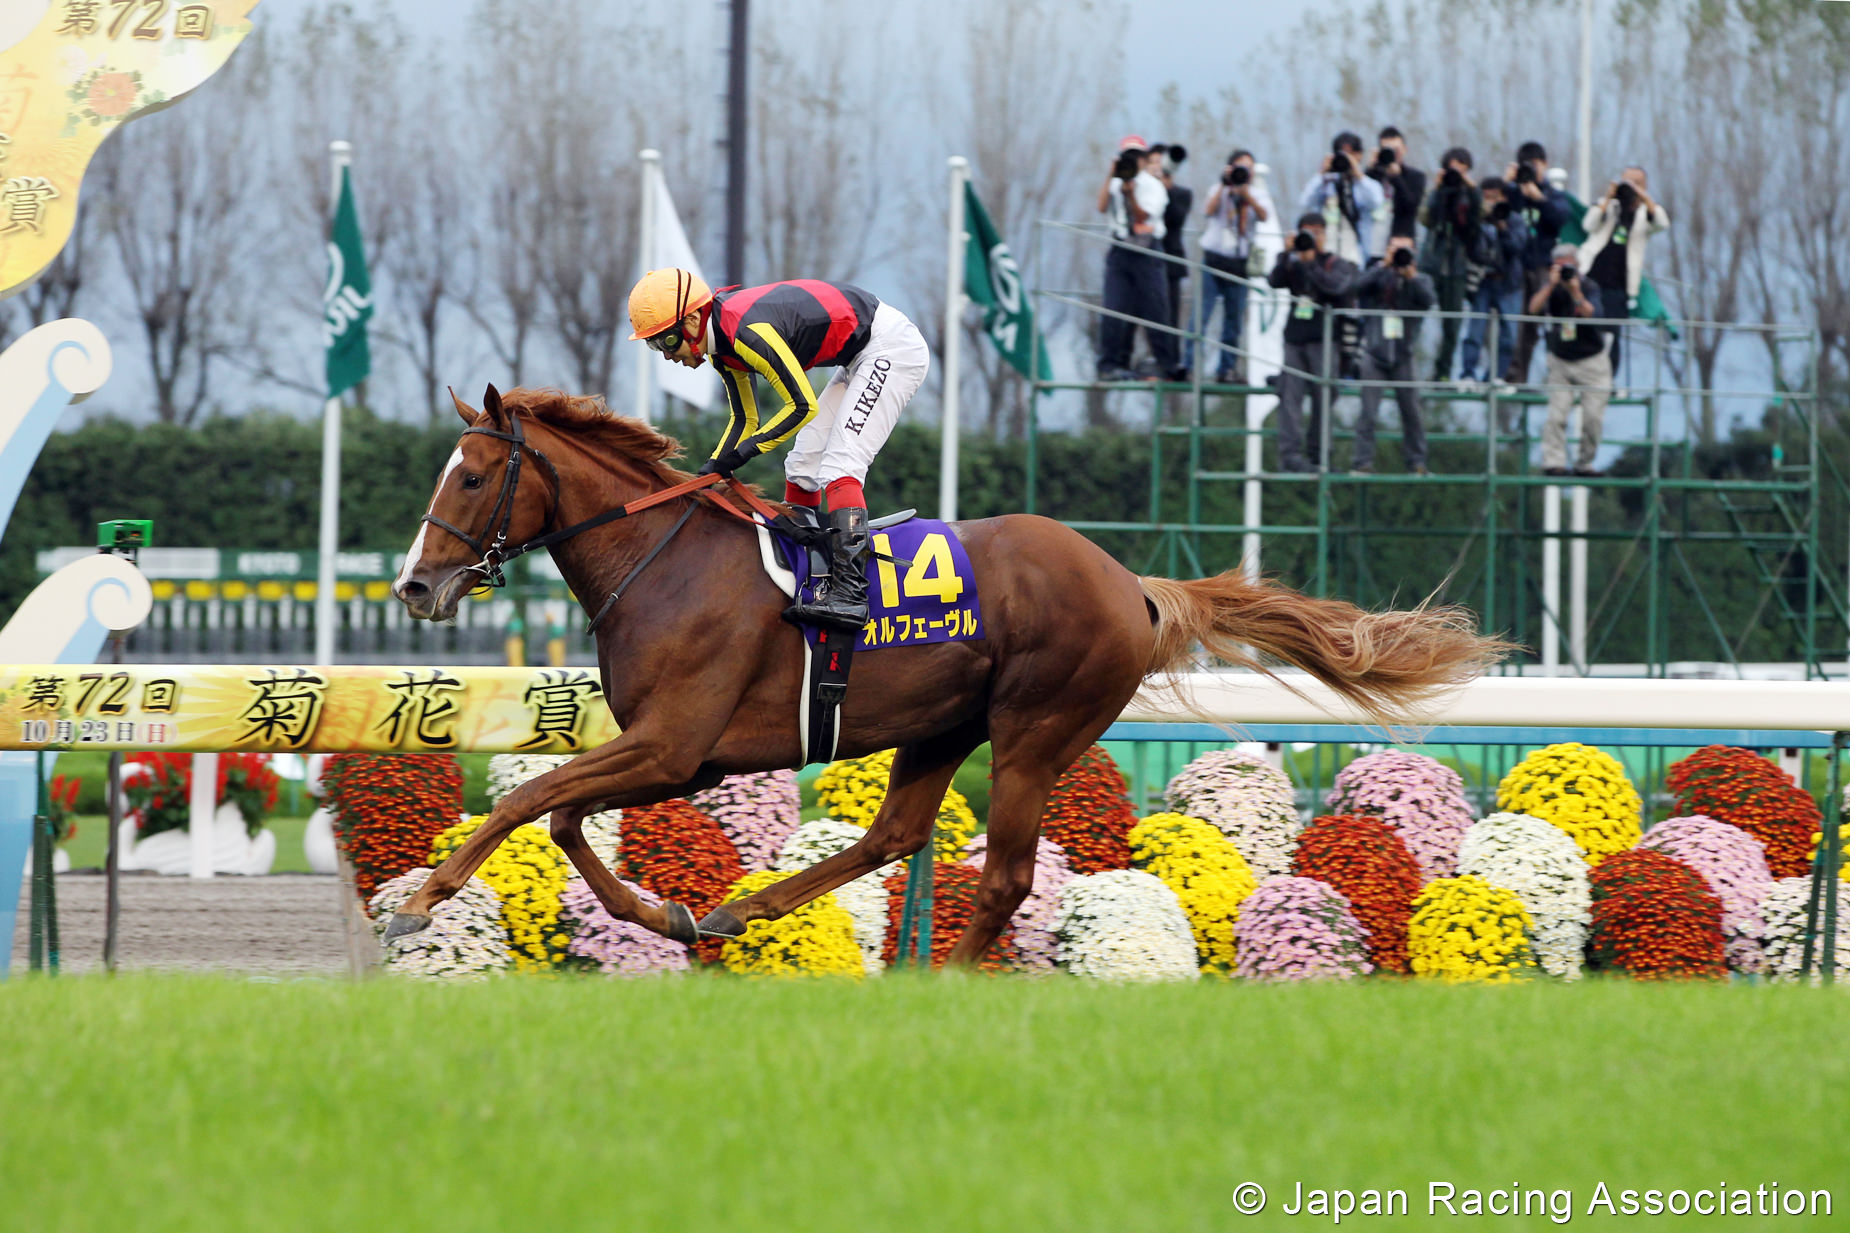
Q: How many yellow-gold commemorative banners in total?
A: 2